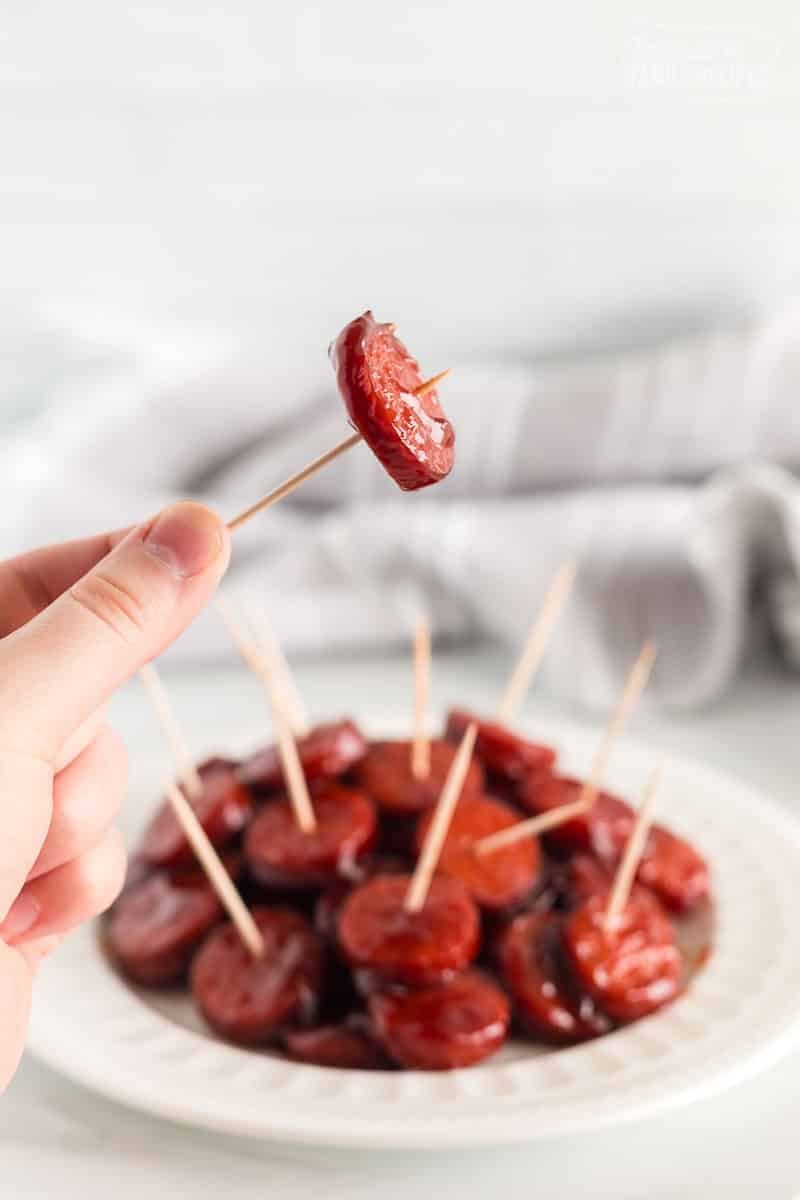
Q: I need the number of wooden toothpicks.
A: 11